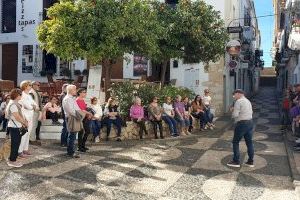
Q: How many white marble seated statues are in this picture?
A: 0